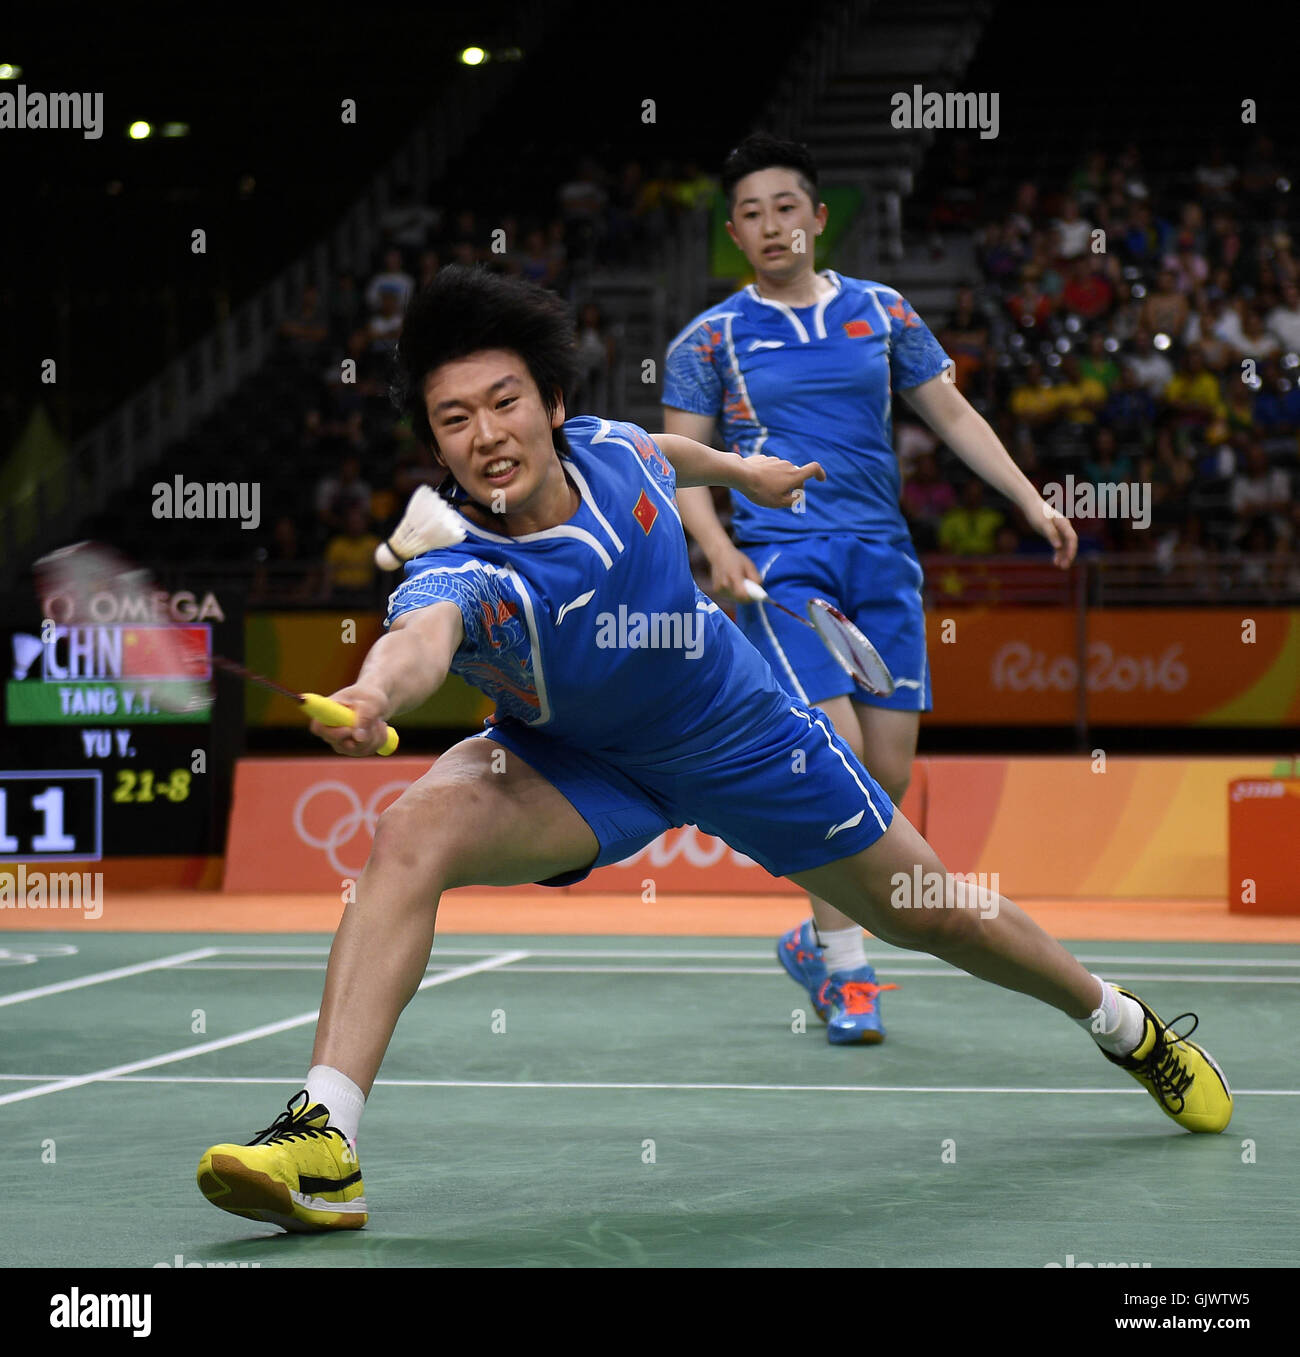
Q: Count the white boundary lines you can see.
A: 5